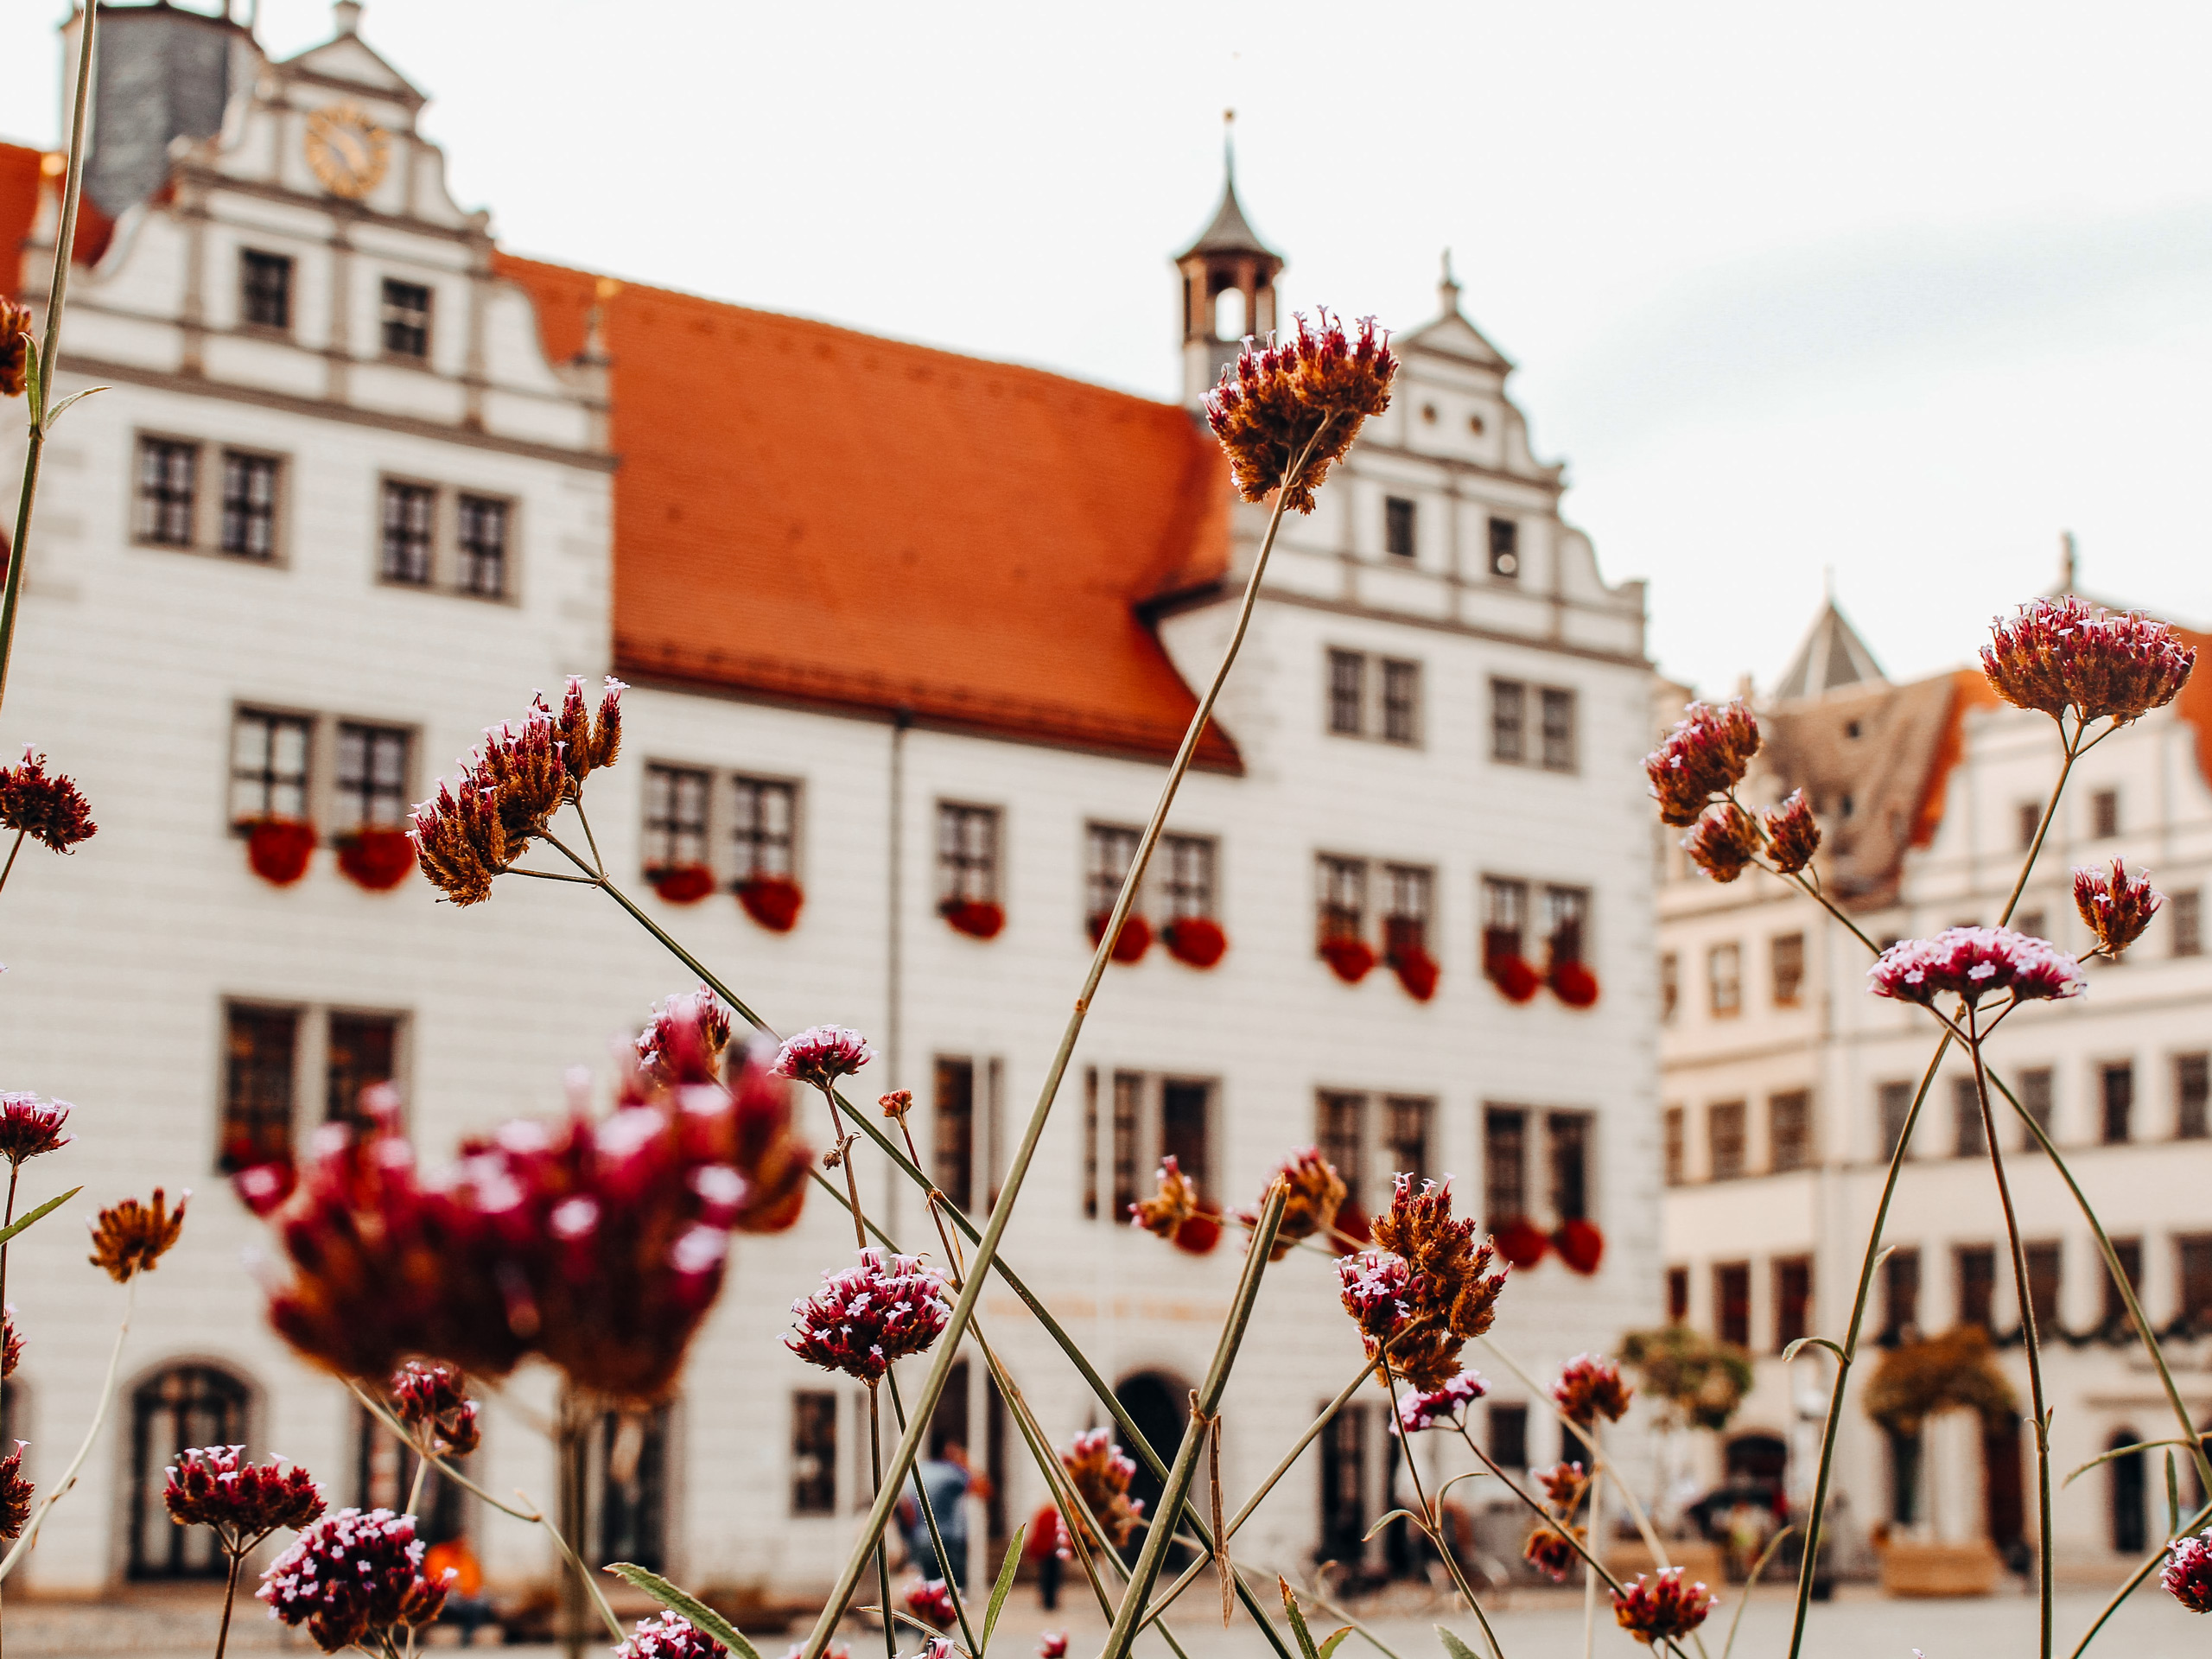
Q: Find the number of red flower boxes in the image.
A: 15